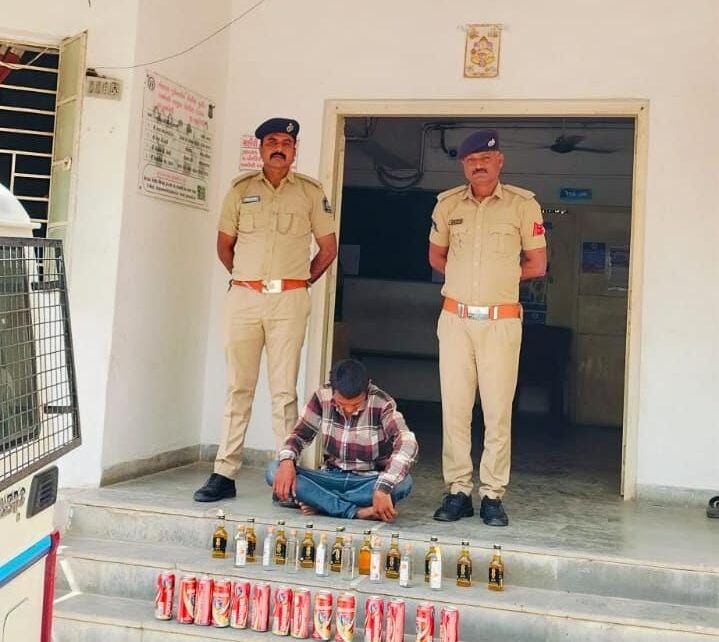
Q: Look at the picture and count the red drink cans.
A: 14